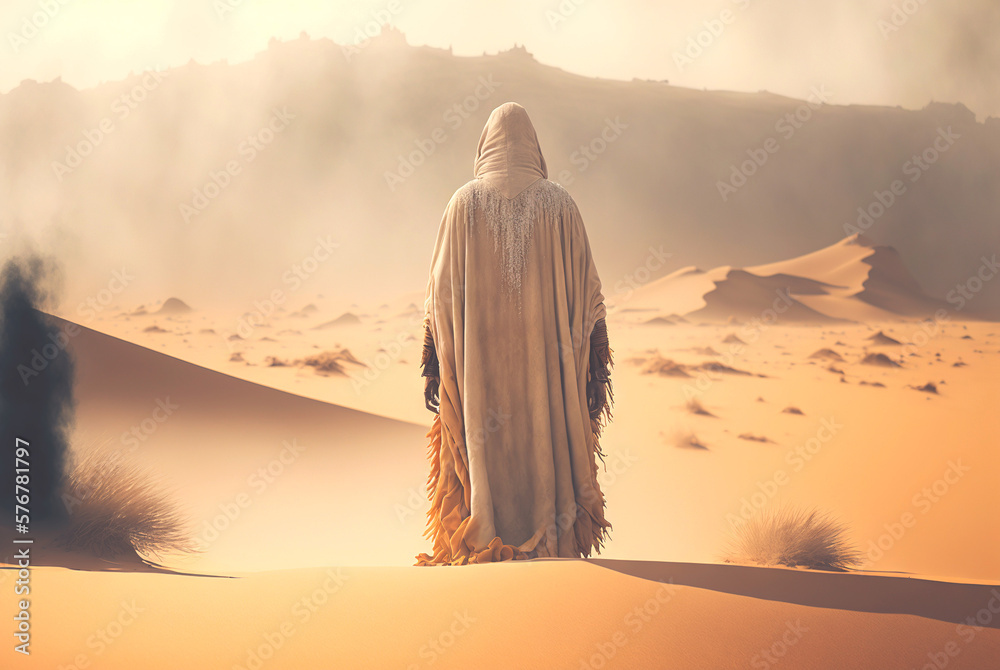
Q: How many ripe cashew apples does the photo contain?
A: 0